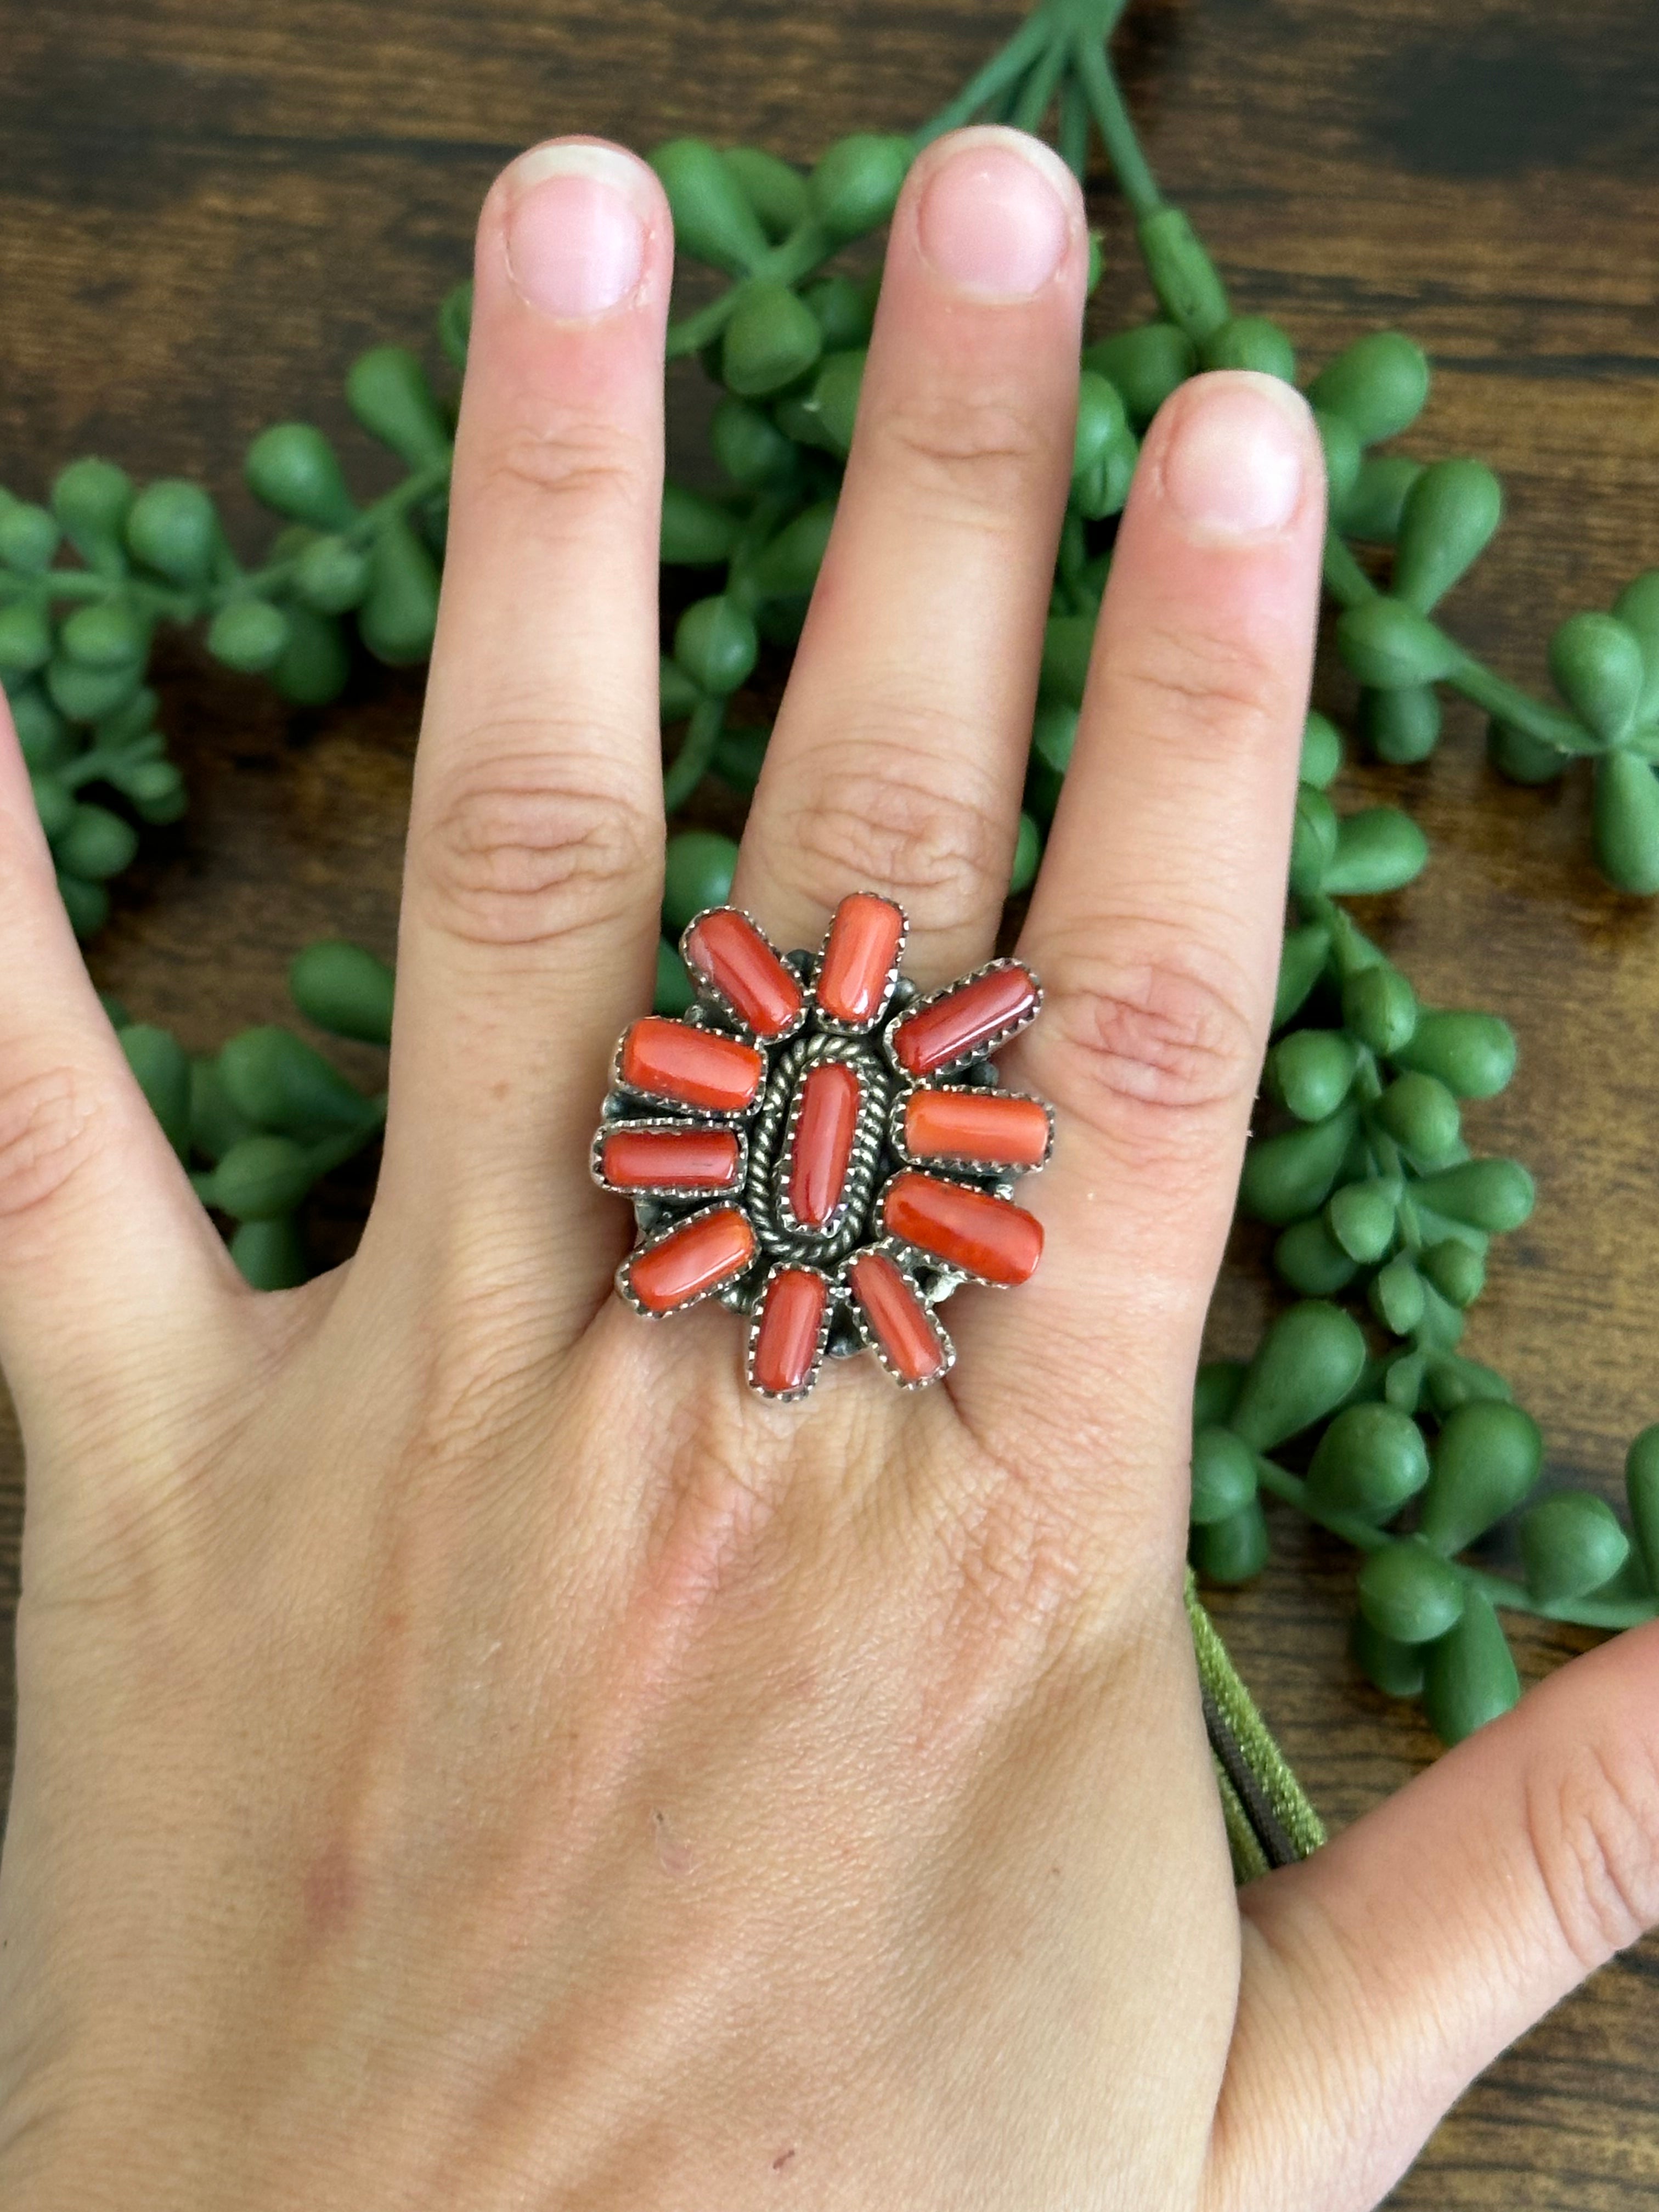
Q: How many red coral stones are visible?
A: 11